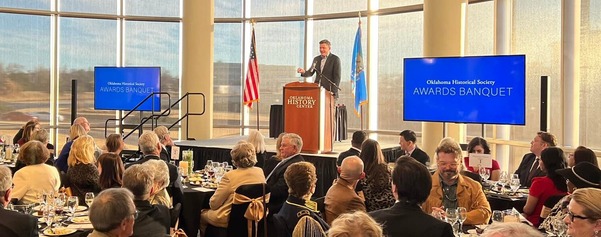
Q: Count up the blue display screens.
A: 2